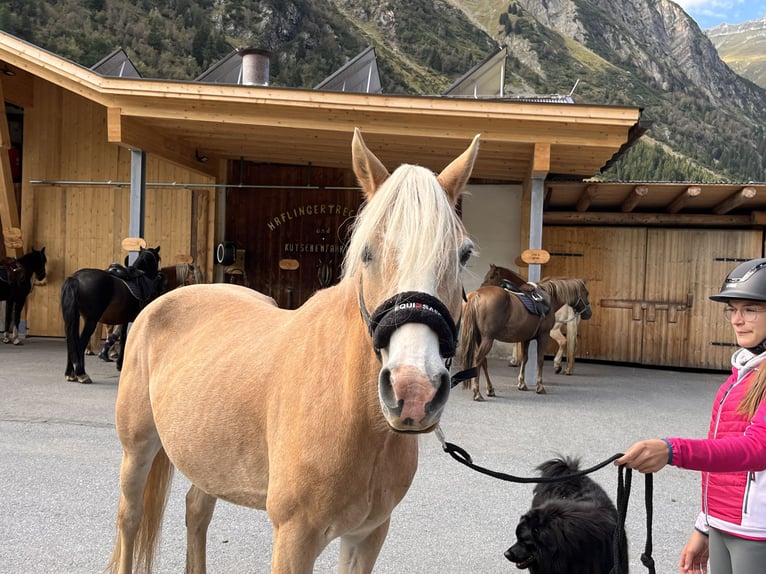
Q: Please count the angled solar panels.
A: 4